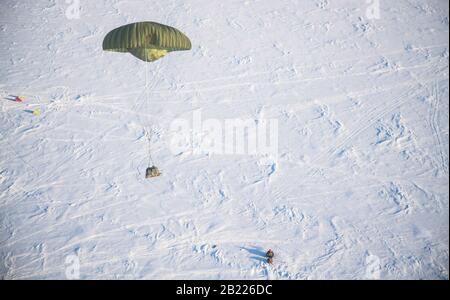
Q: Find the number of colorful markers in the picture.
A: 2